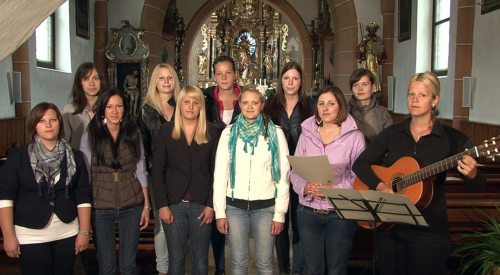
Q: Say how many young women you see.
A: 11